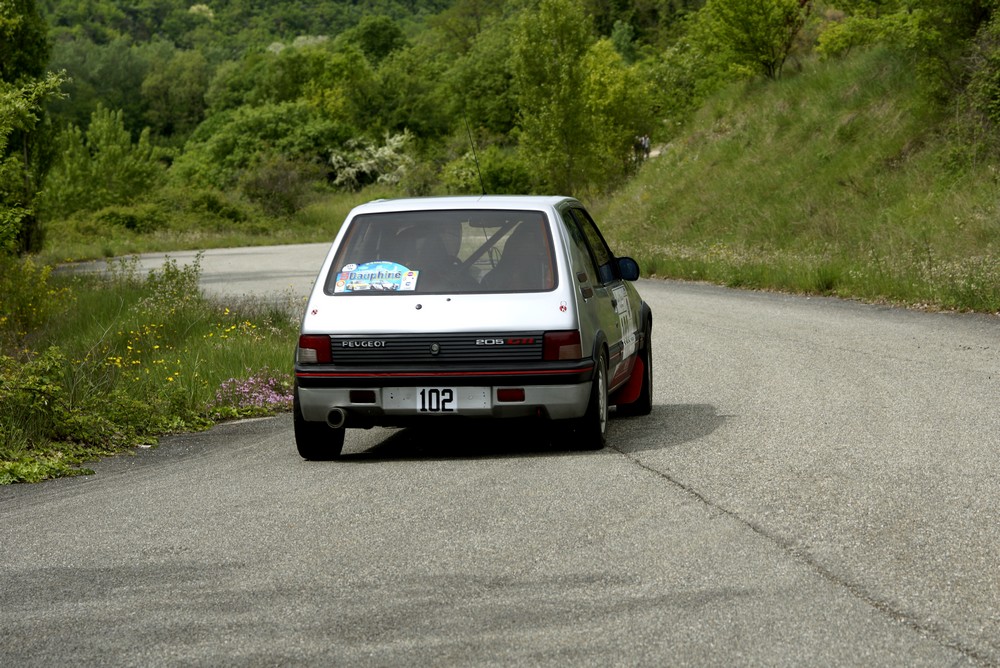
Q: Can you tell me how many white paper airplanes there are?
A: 0